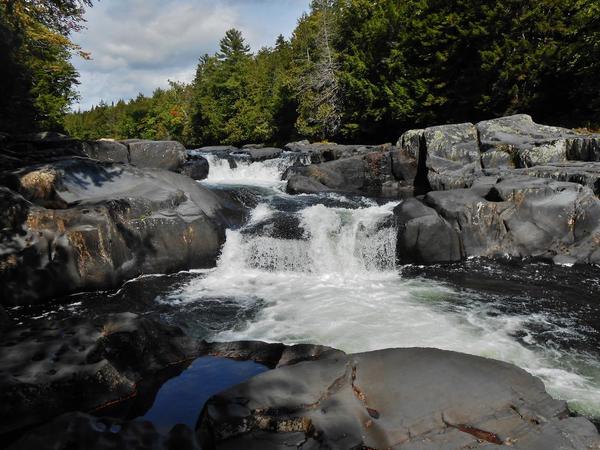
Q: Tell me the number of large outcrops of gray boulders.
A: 3